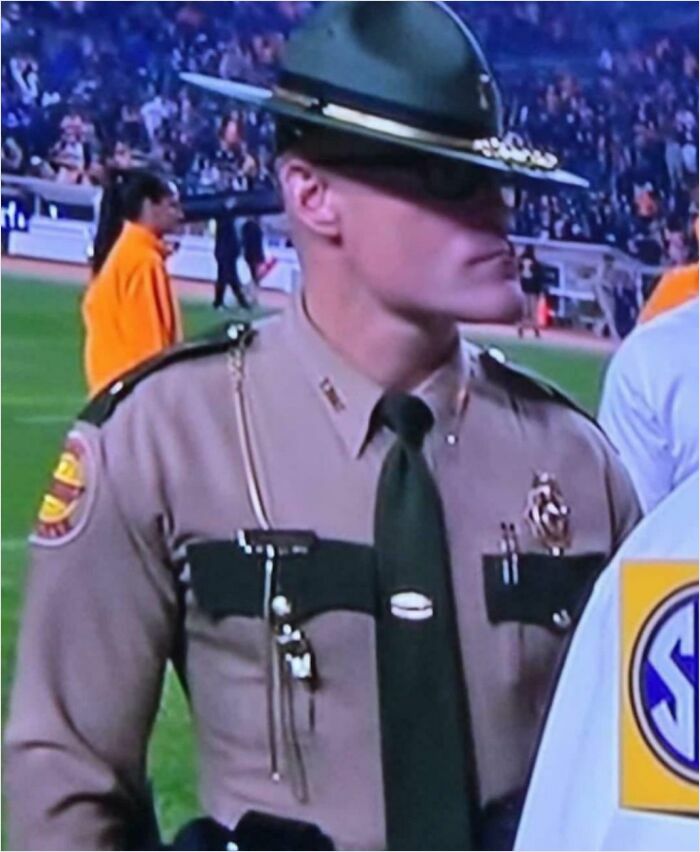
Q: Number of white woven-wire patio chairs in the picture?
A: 0